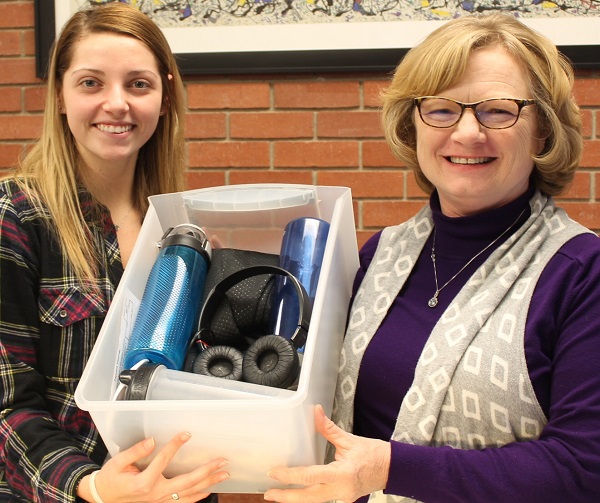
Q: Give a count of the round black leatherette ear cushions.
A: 2